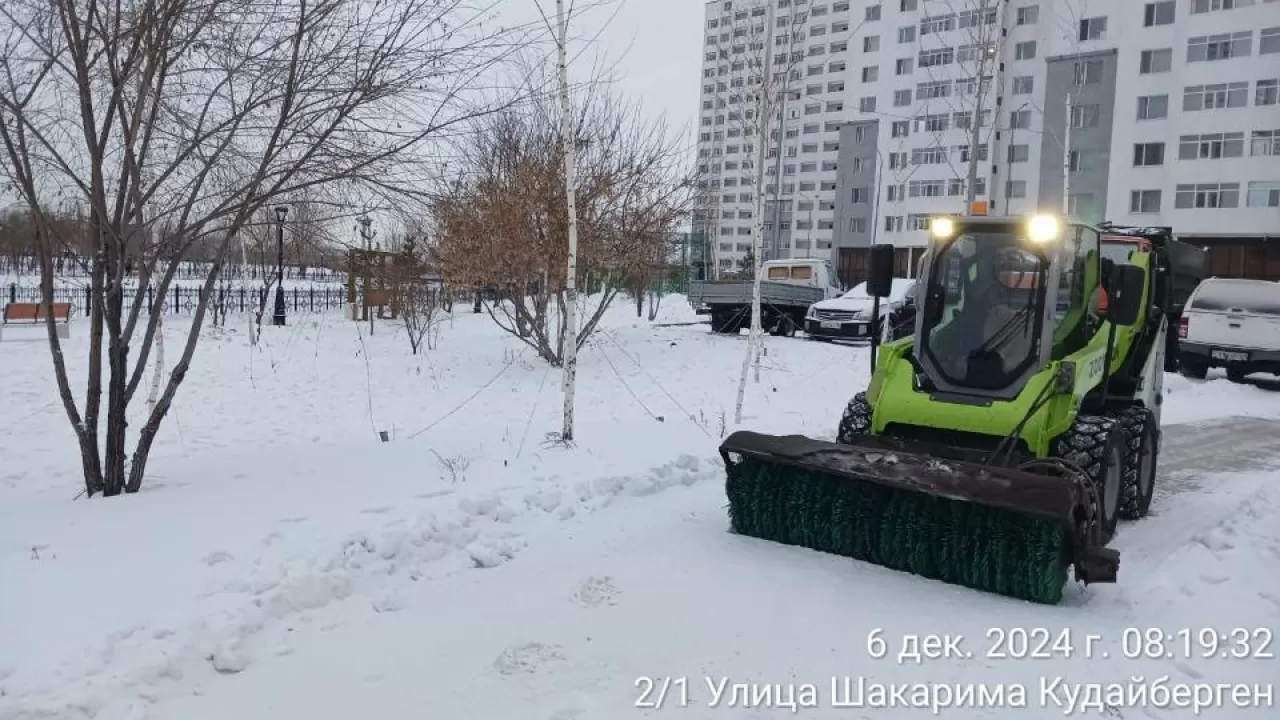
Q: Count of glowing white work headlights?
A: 2